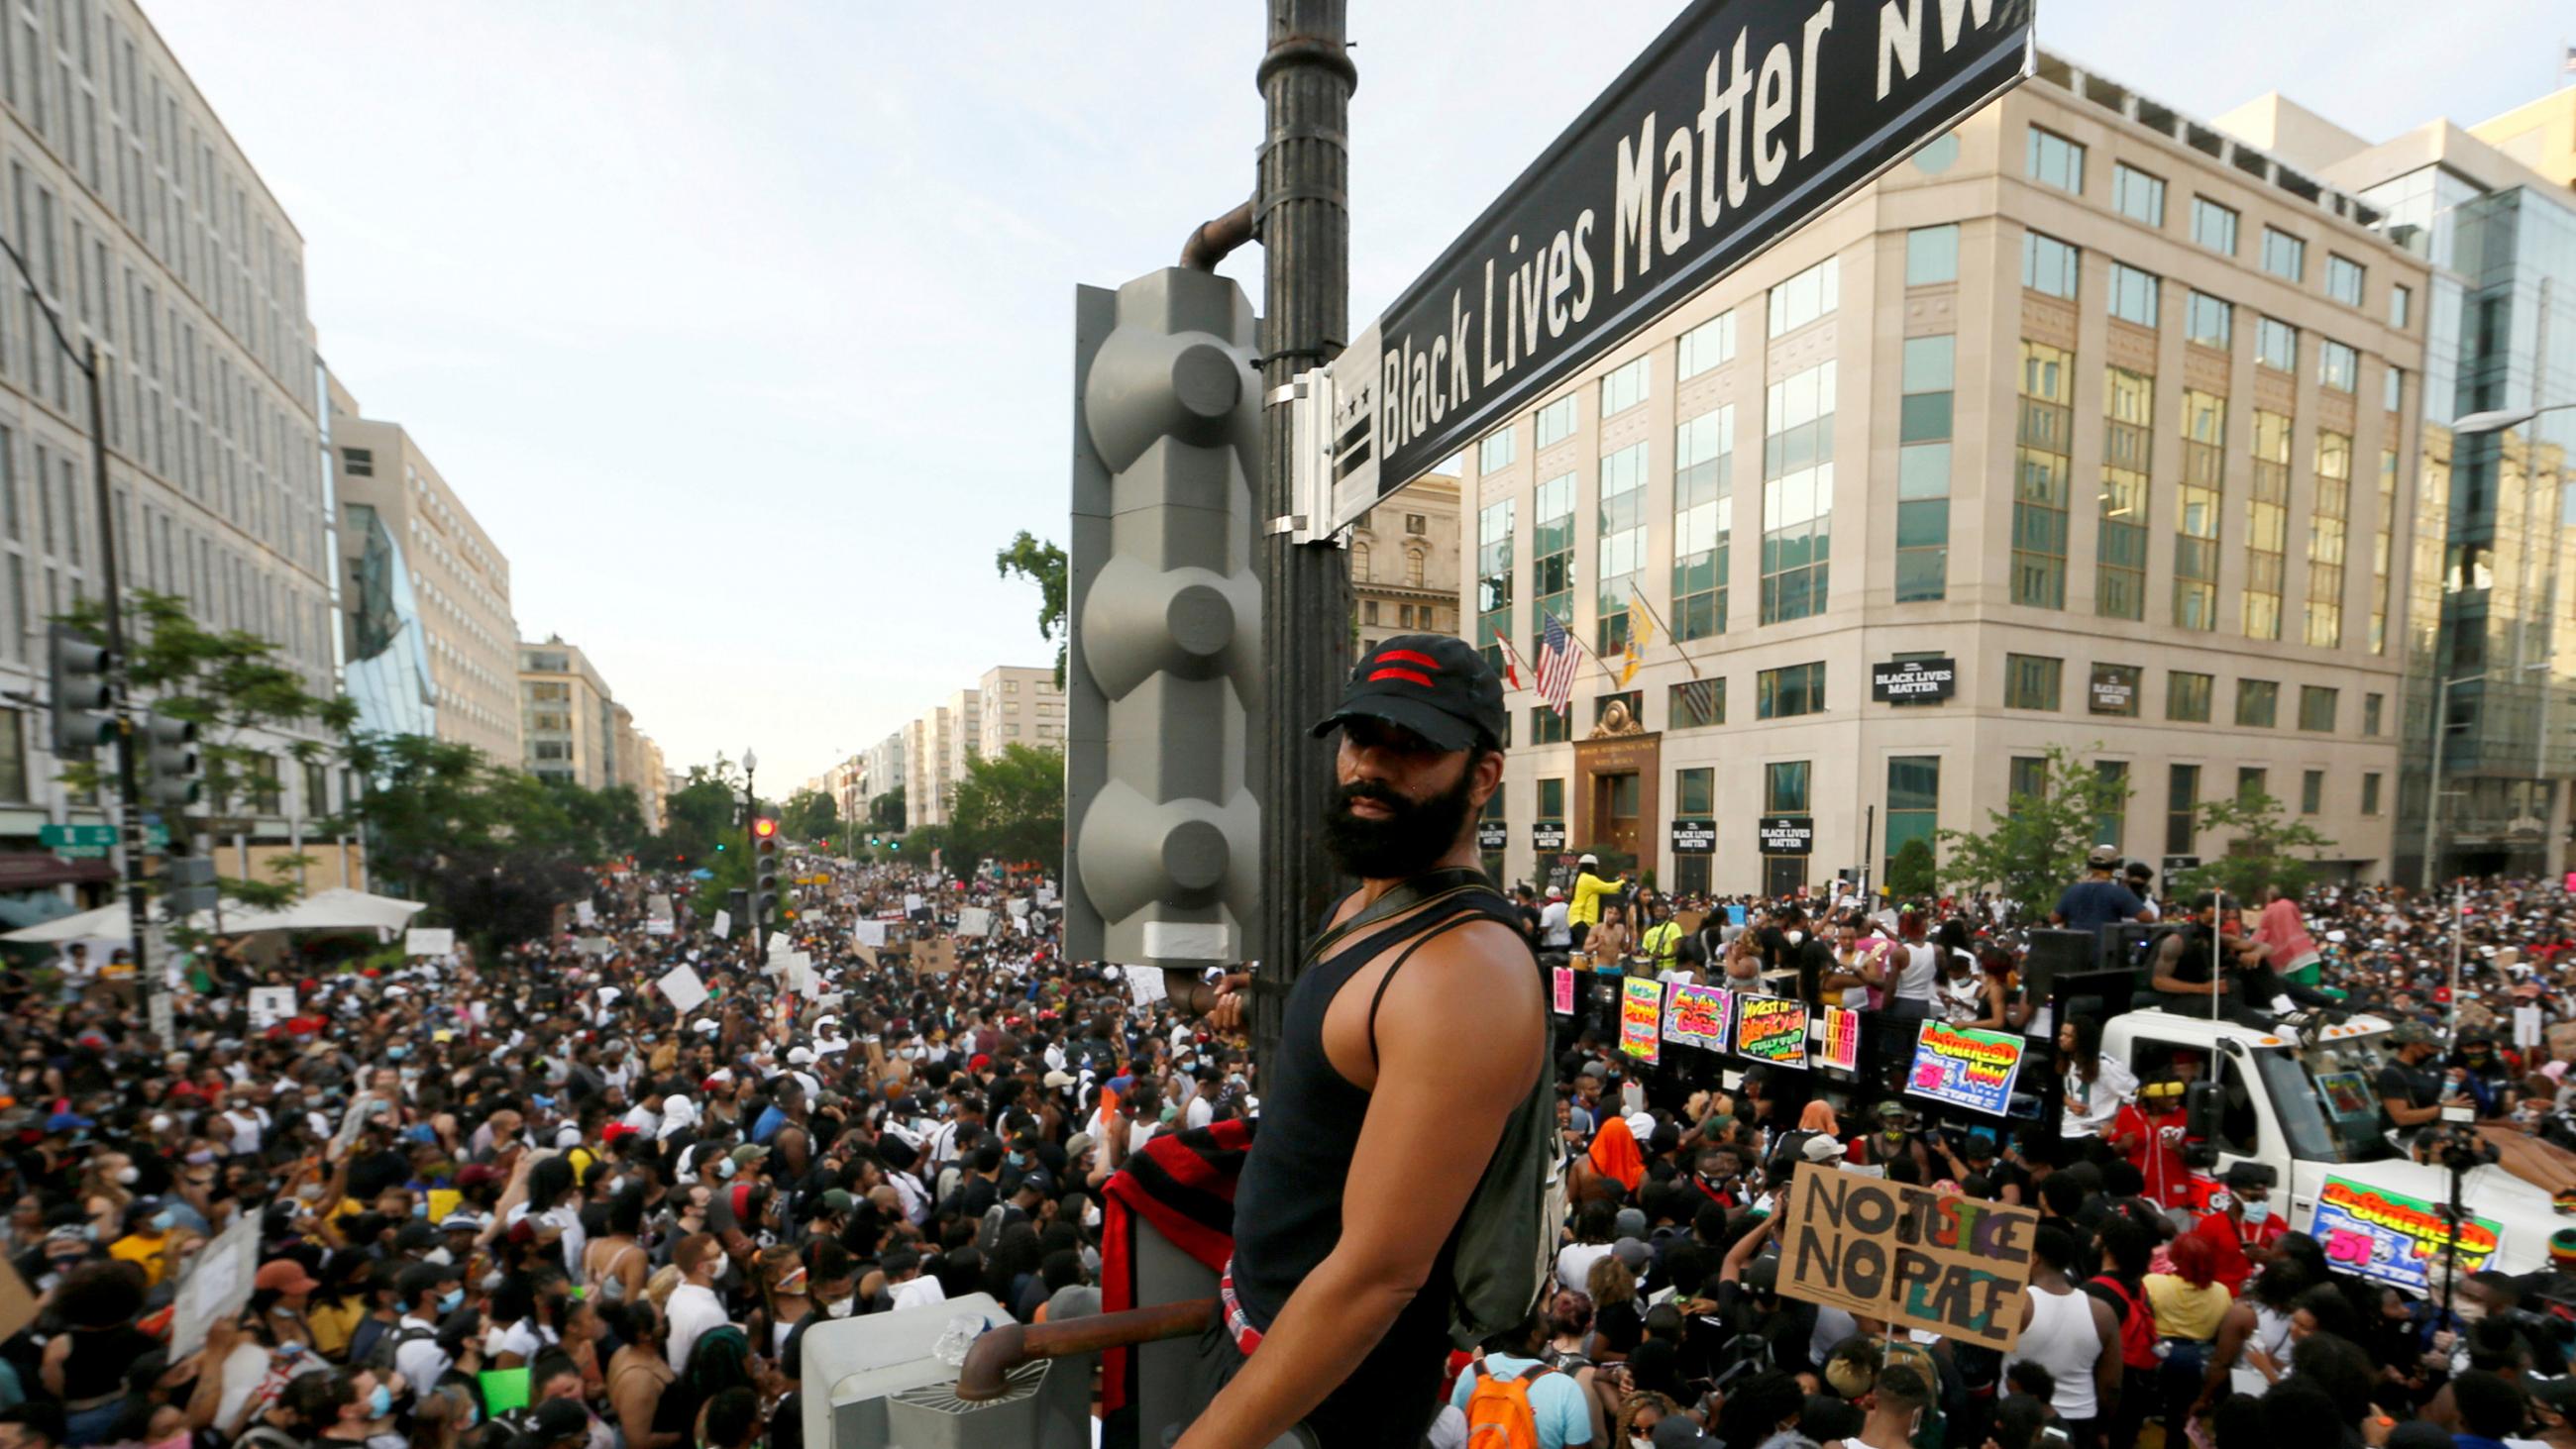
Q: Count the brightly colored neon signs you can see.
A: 7